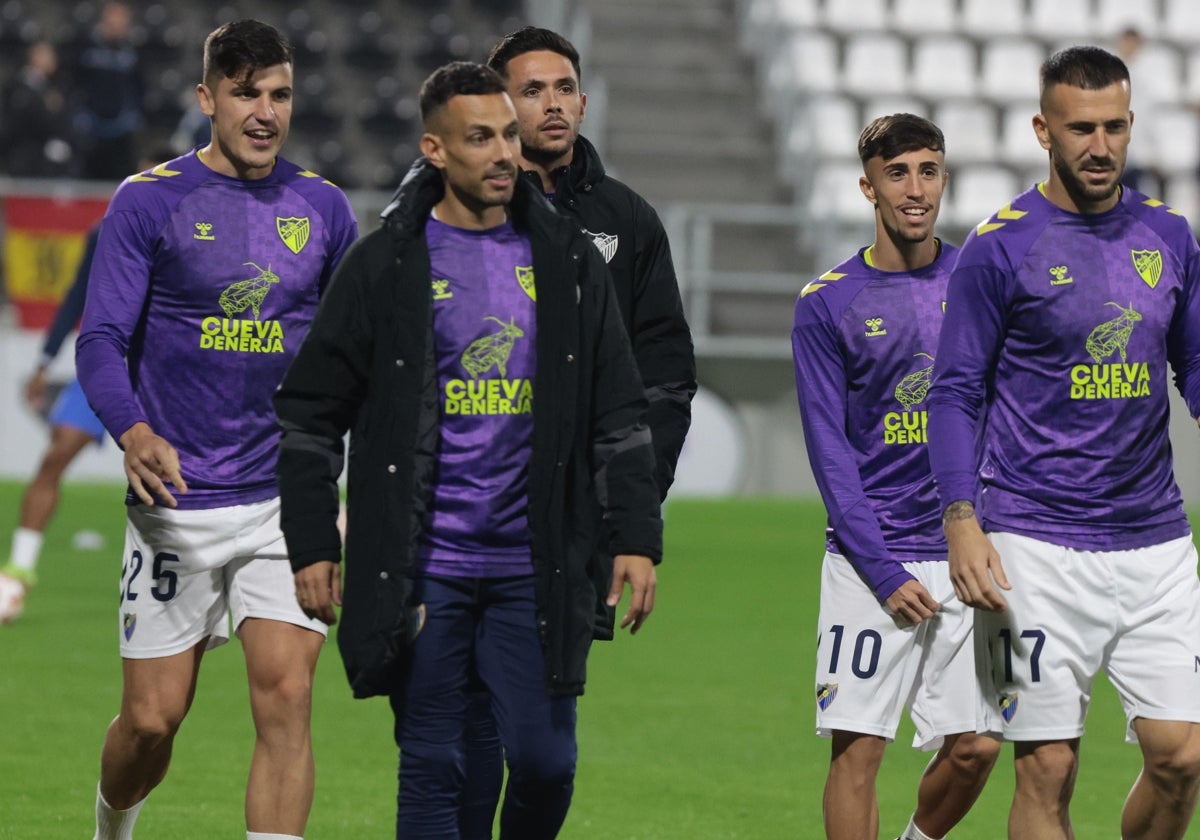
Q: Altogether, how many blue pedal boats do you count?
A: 0